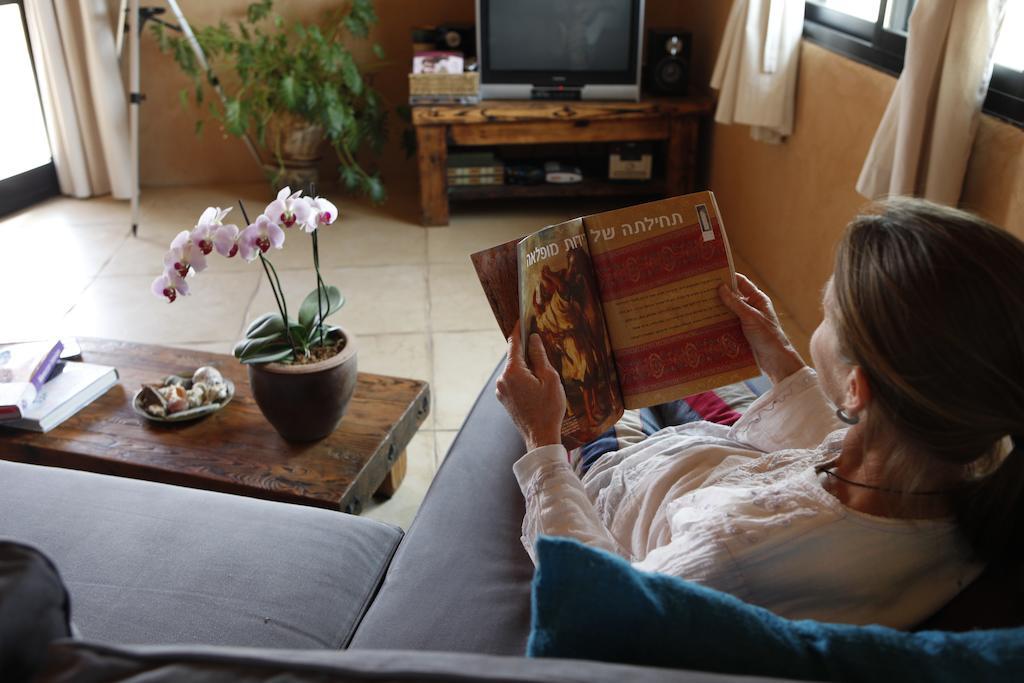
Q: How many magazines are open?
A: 1